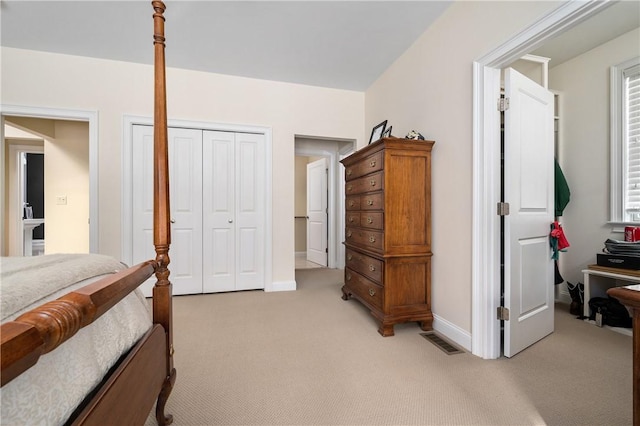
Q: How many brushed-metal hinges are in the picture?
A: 3